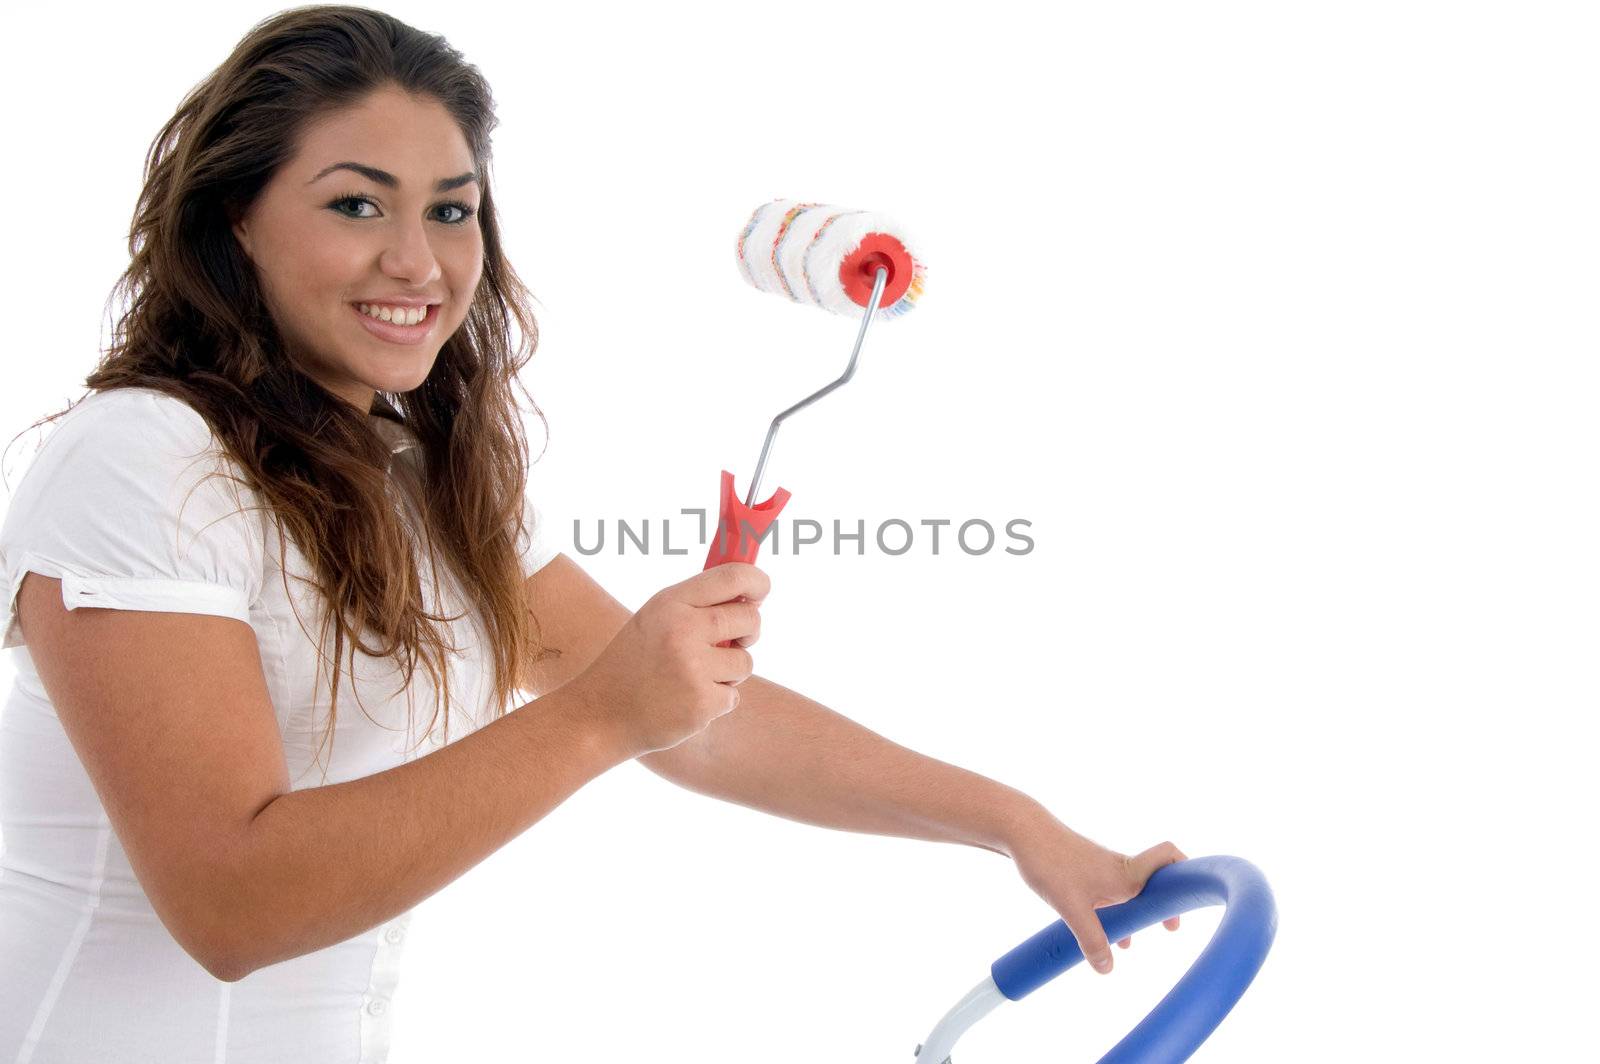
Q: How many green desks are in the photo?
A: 0